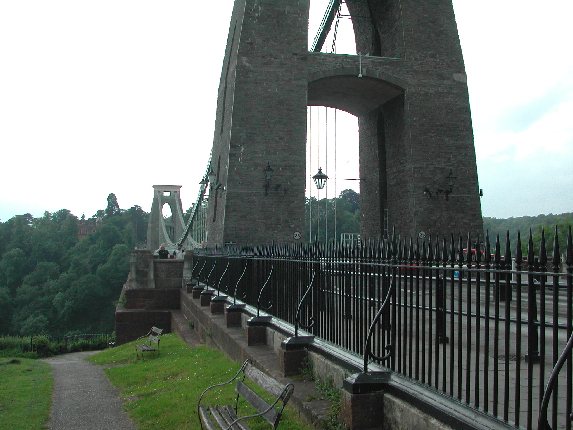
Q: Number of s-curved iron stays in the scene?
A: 9